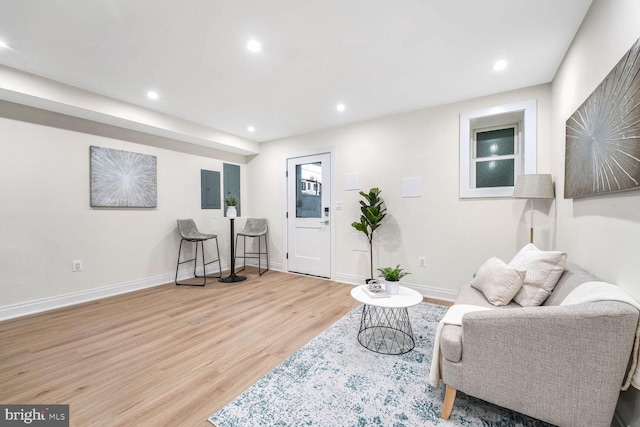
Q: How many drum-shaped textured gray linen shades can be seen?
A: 1